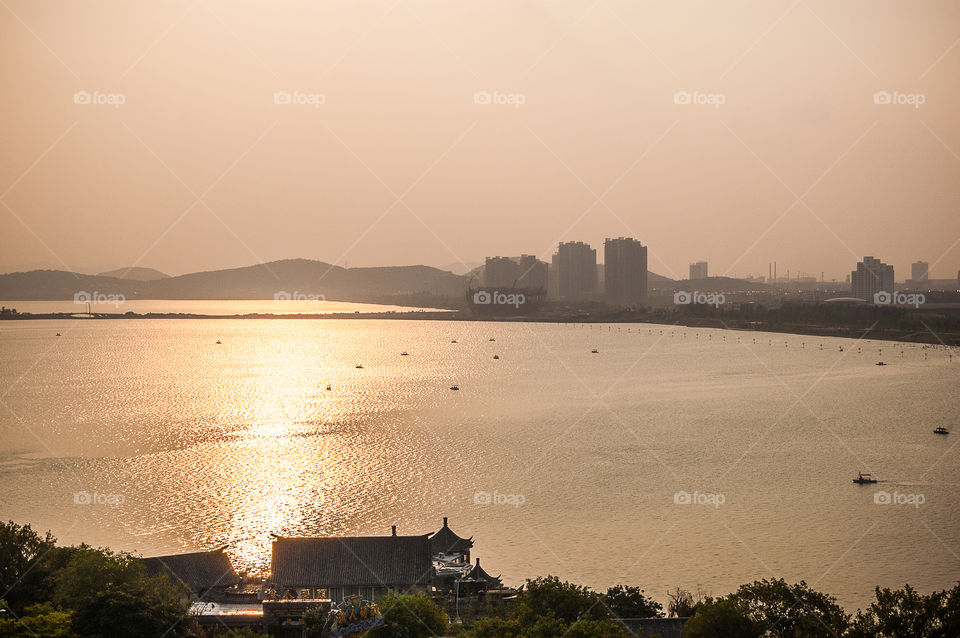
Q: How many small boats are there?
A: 13